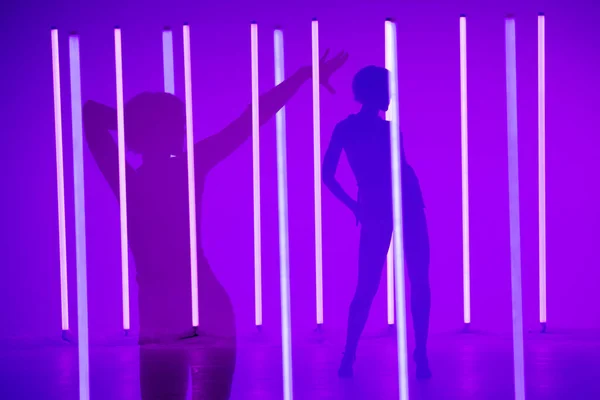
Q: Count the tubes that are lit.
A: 13